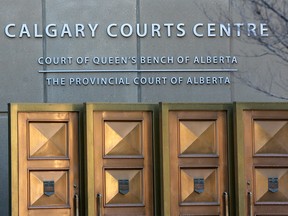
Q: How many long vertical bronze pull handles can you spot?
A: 4